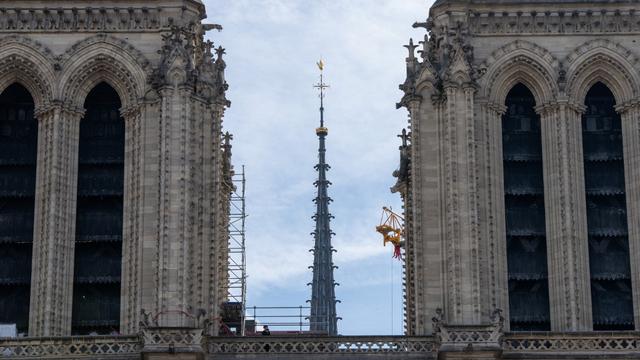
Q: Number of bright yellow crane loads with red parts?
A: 1